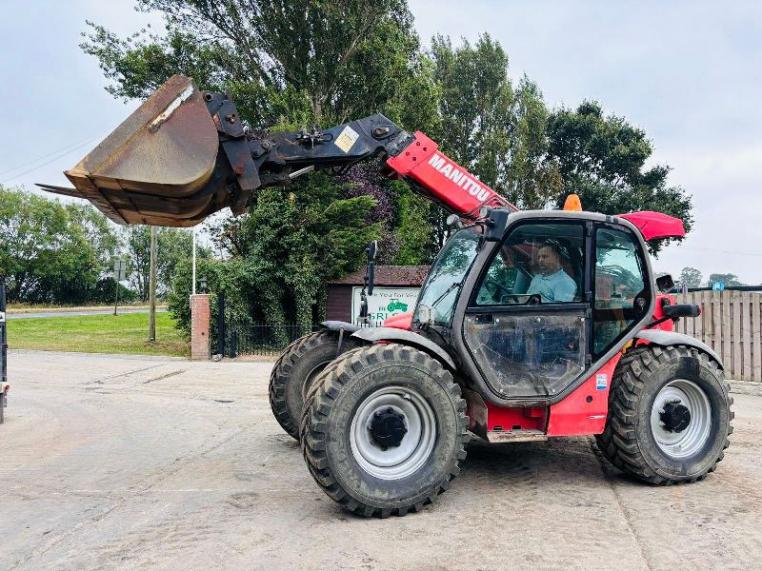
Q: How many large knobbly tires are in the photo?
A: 3